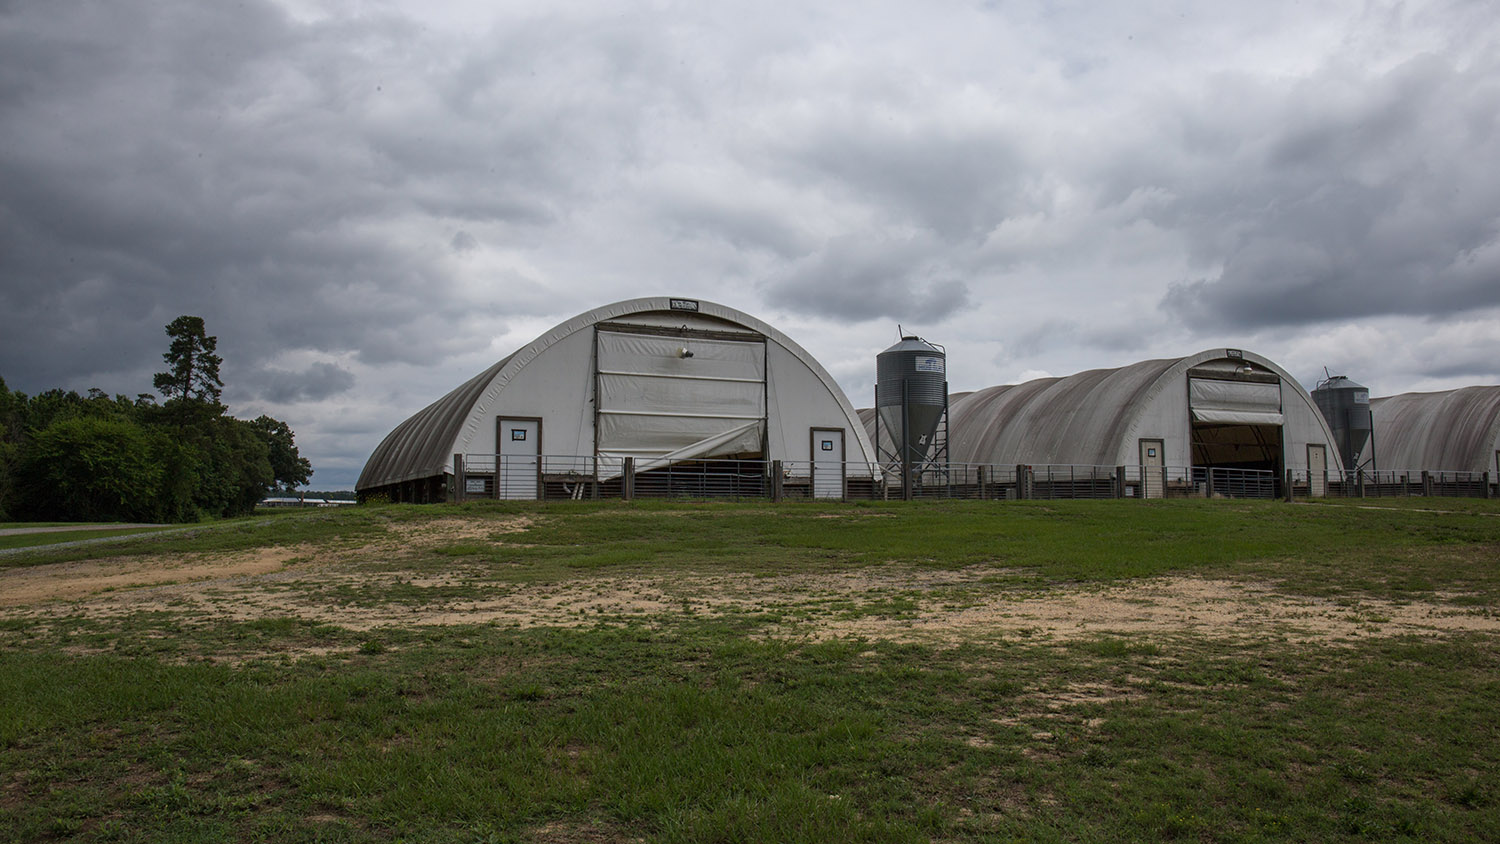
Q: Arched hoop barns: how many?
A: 3